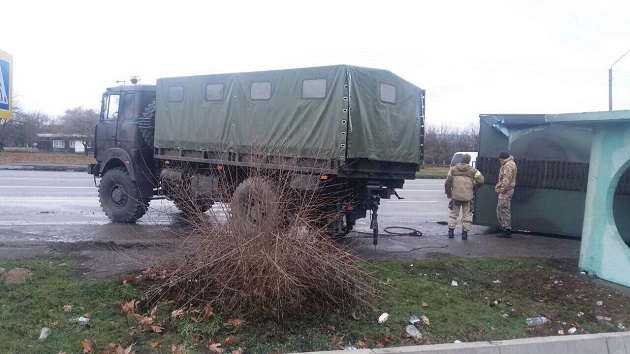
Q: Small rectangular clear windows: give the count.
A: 5